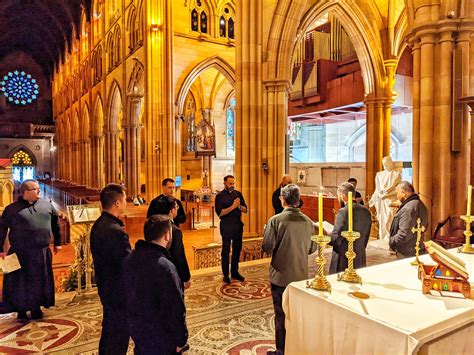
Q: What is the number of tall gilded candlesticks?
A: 3